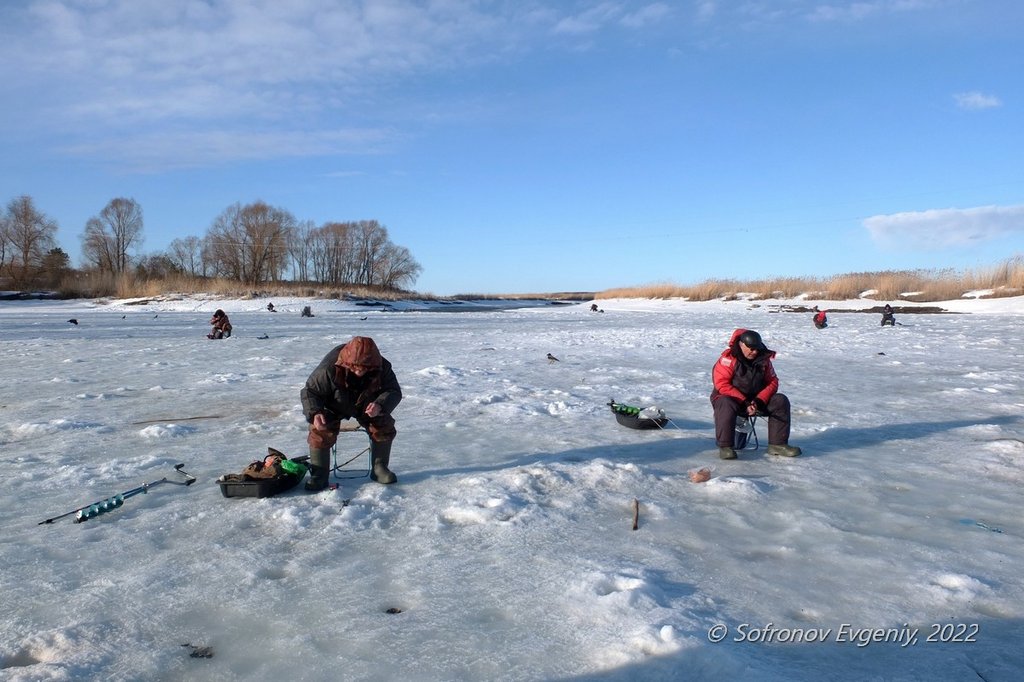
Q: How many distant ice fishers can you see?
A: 6